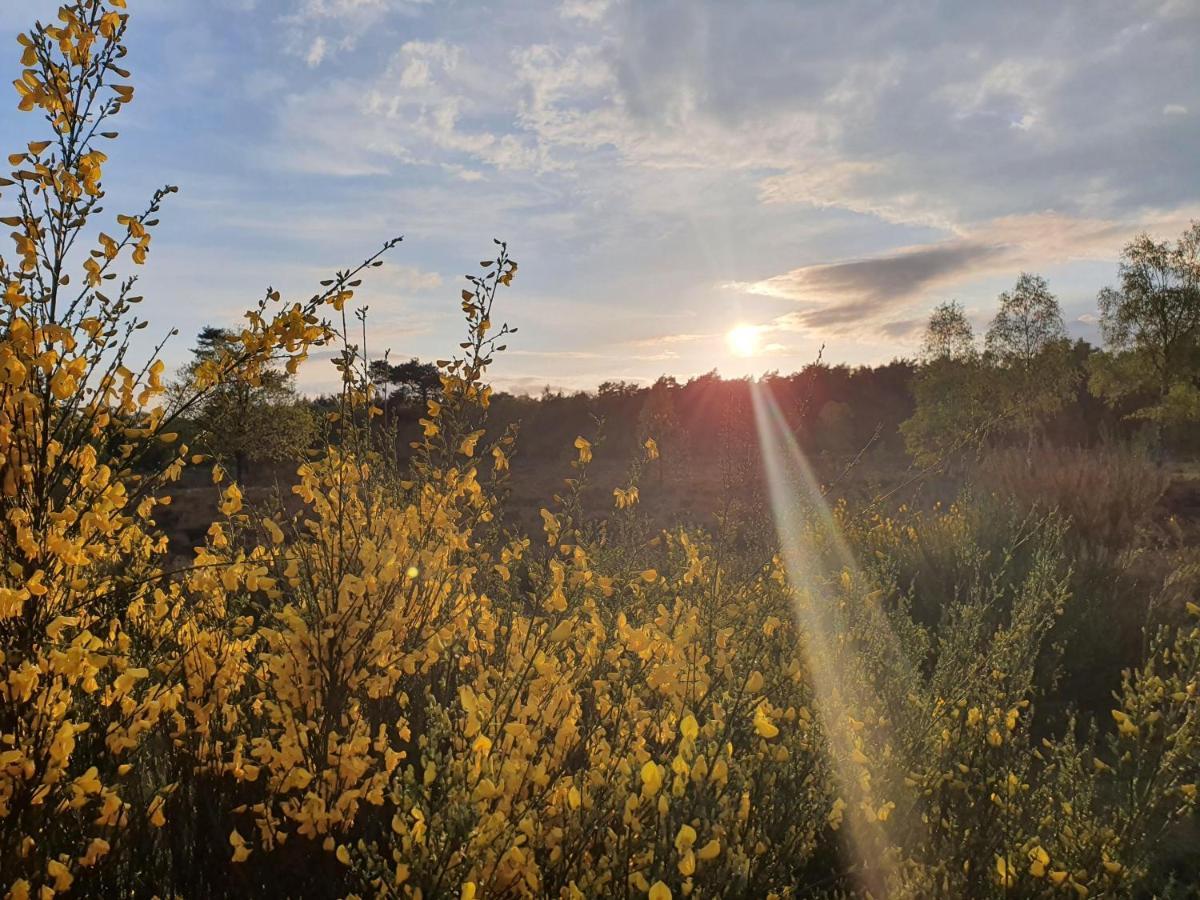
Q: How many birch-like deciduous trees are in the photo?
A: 3